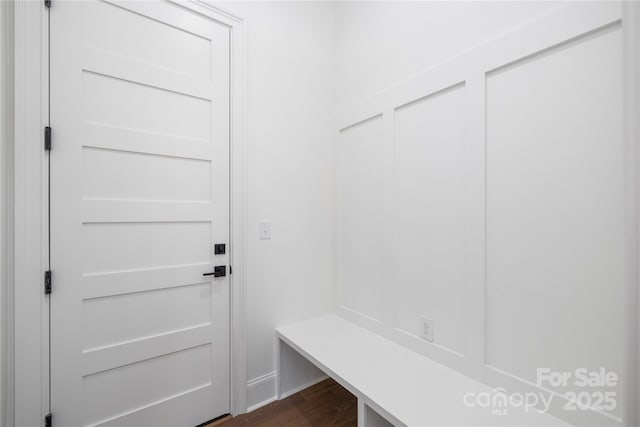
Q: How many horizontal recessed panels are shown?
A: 6